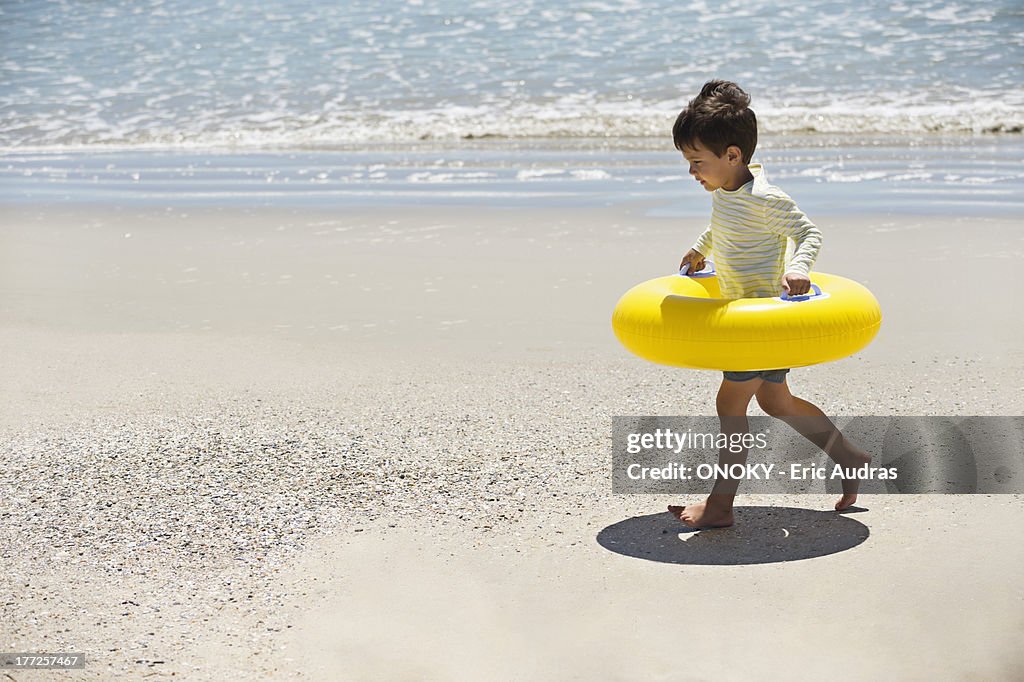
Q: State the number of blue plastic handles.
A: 2